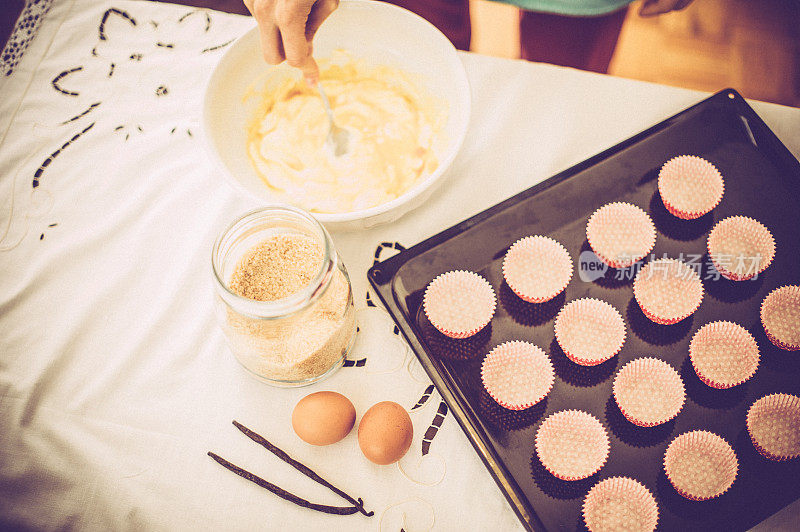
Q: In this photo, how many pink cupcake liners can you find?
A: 15